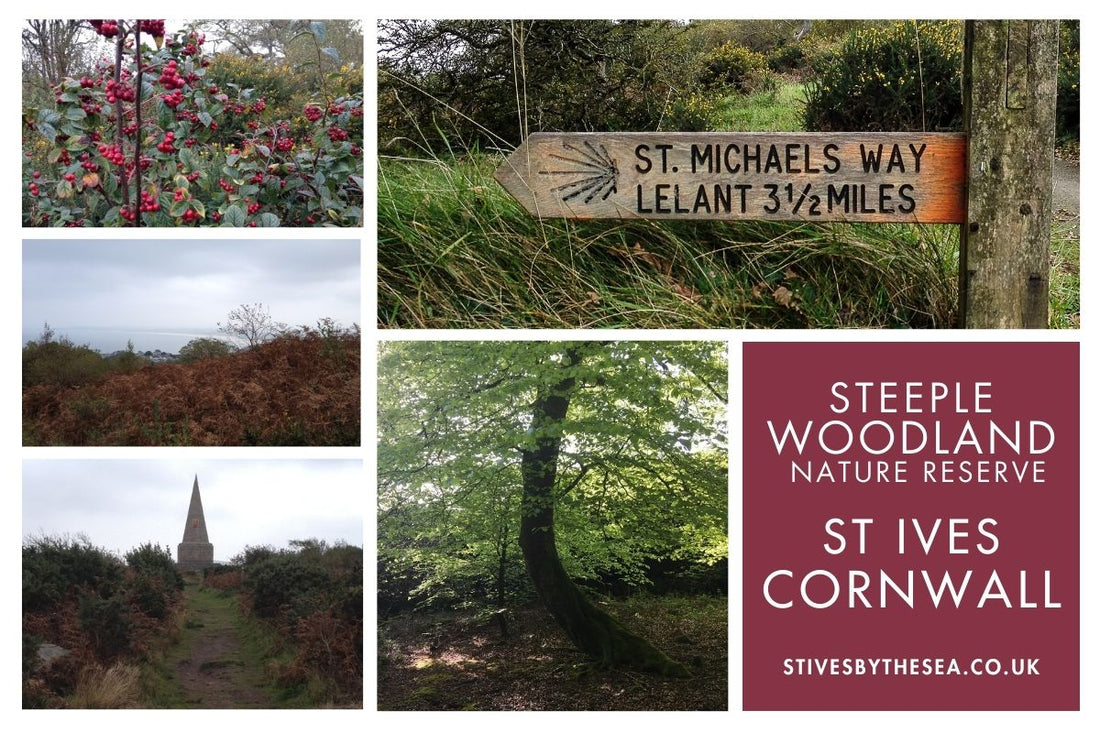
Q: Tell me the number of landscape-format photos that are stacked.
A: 3